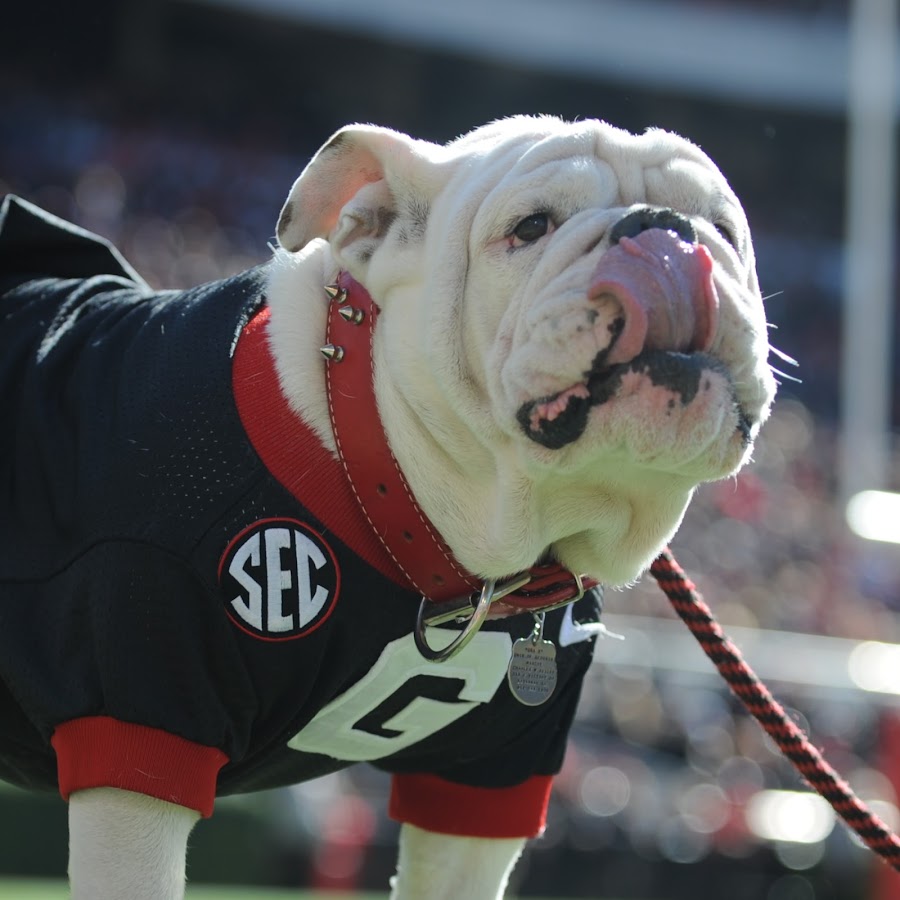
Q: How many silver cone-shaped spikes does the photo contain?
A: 3